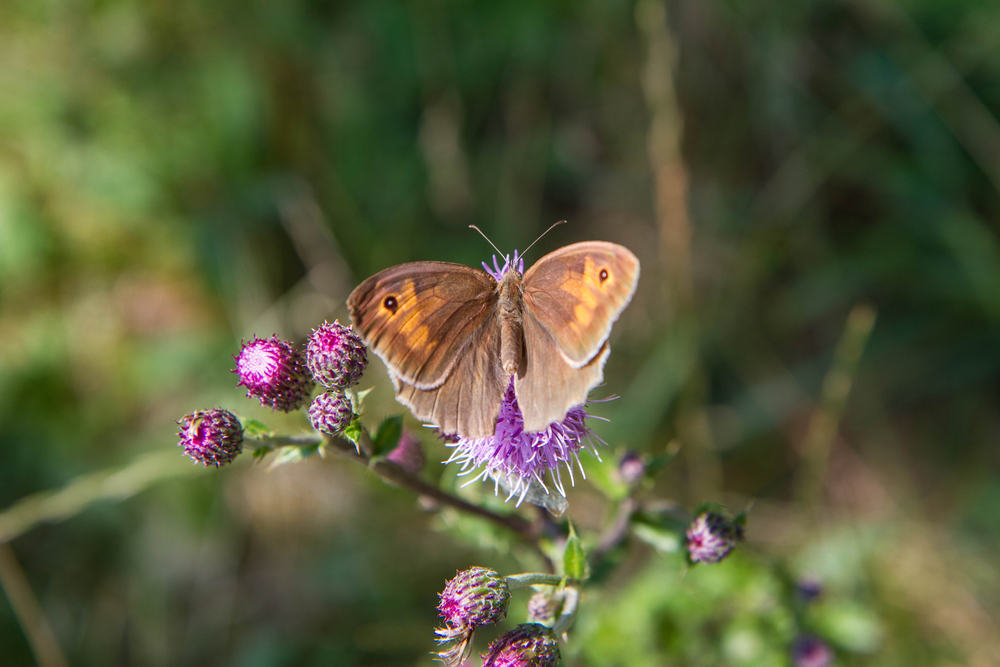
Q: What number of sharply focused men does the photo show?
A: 0